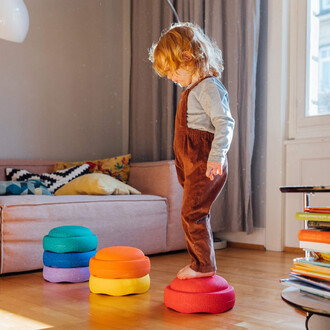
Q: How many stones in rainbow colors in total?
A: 6